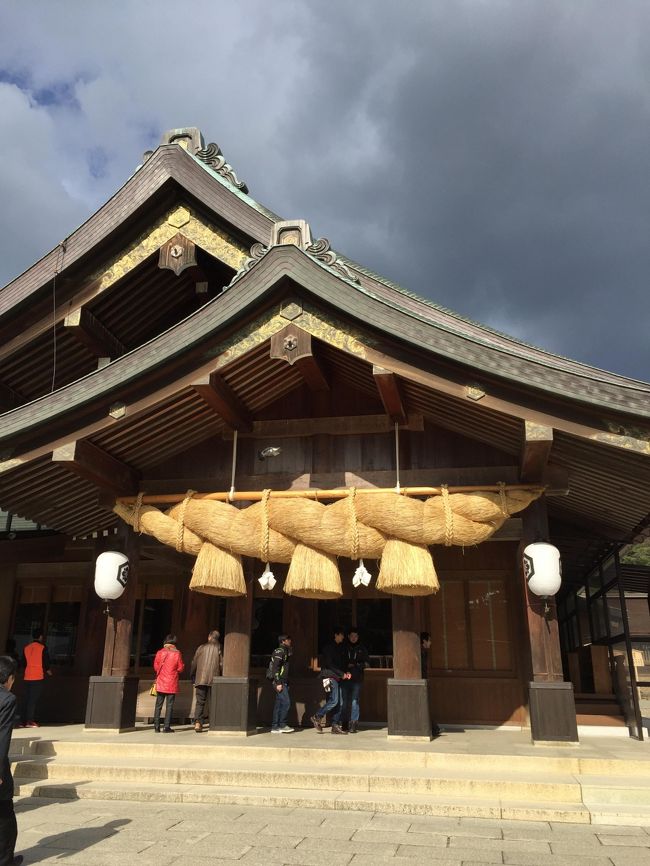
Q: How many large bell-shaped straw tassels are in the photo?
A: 3